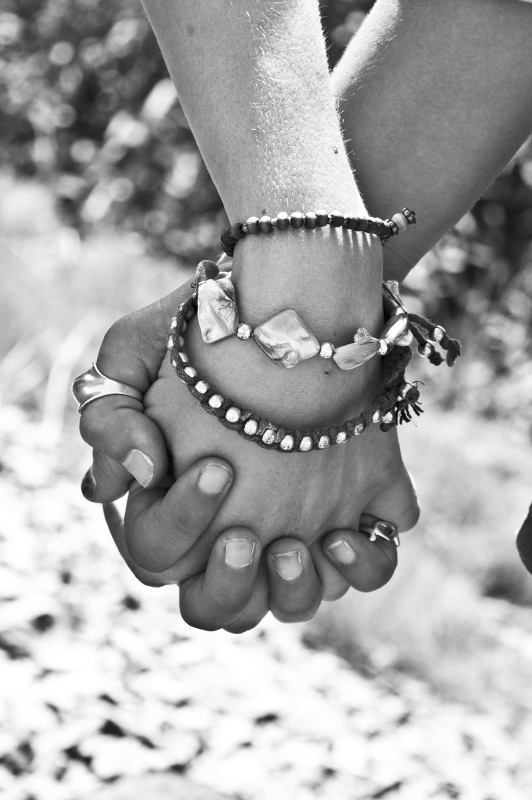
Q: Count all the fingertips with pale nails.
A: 5